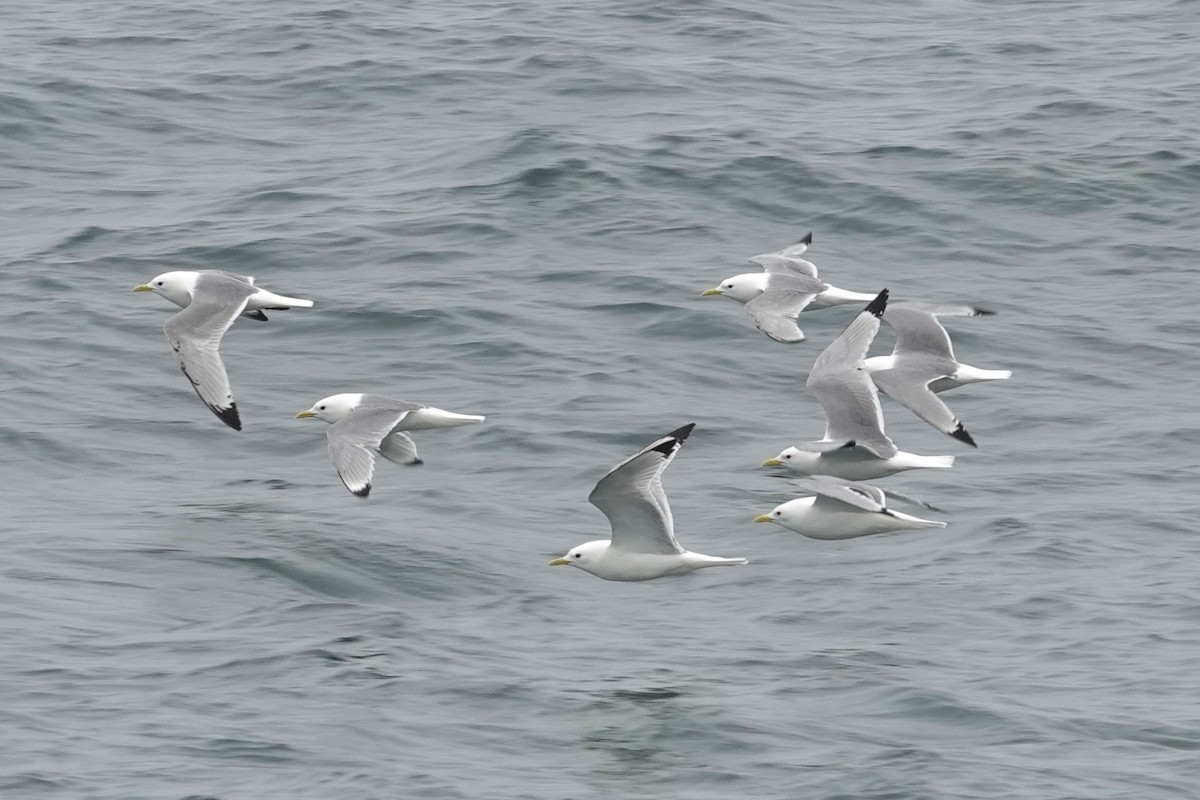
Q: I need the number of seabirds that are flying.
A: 7